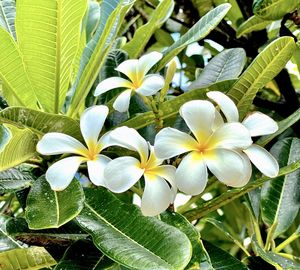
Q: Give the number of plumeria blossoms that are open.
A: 5